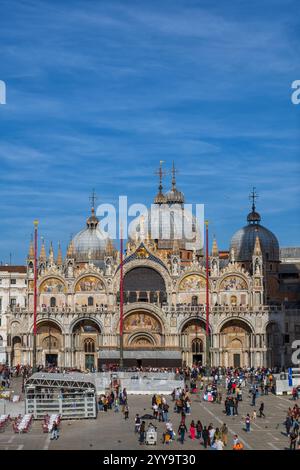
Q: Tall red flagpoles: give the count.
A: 3